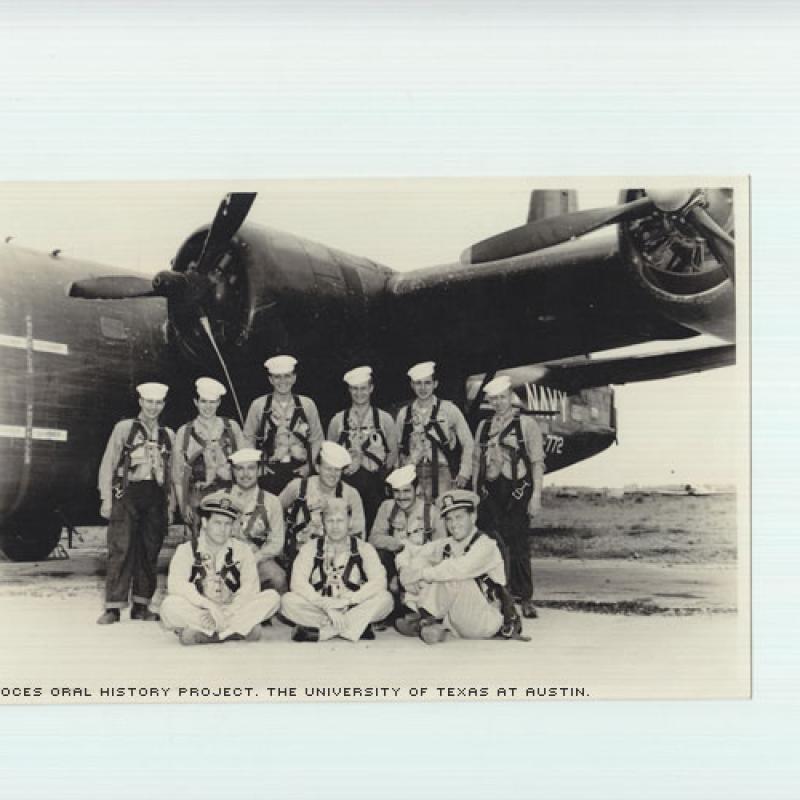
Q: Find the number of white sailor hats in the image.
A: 9